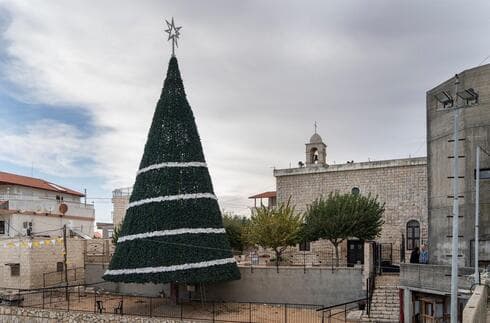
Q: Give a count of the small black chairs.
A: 2